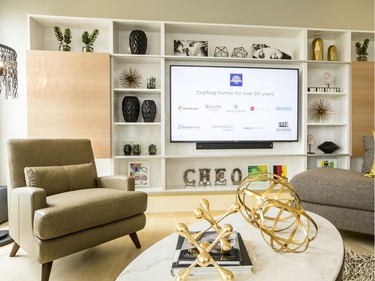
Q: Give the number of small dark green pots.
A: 3